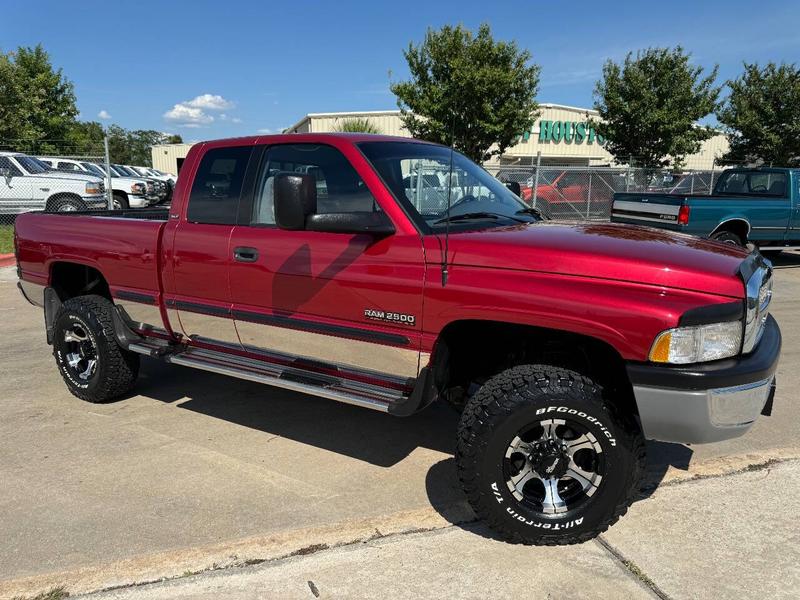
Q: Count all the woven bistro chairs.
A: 0